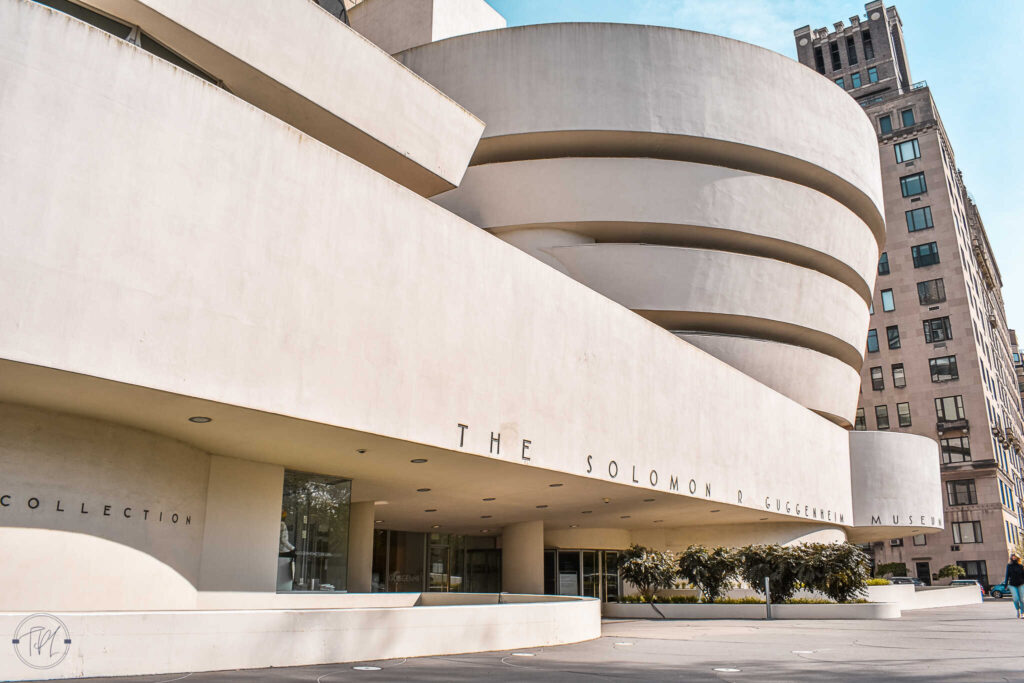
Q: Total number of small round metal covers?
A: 5